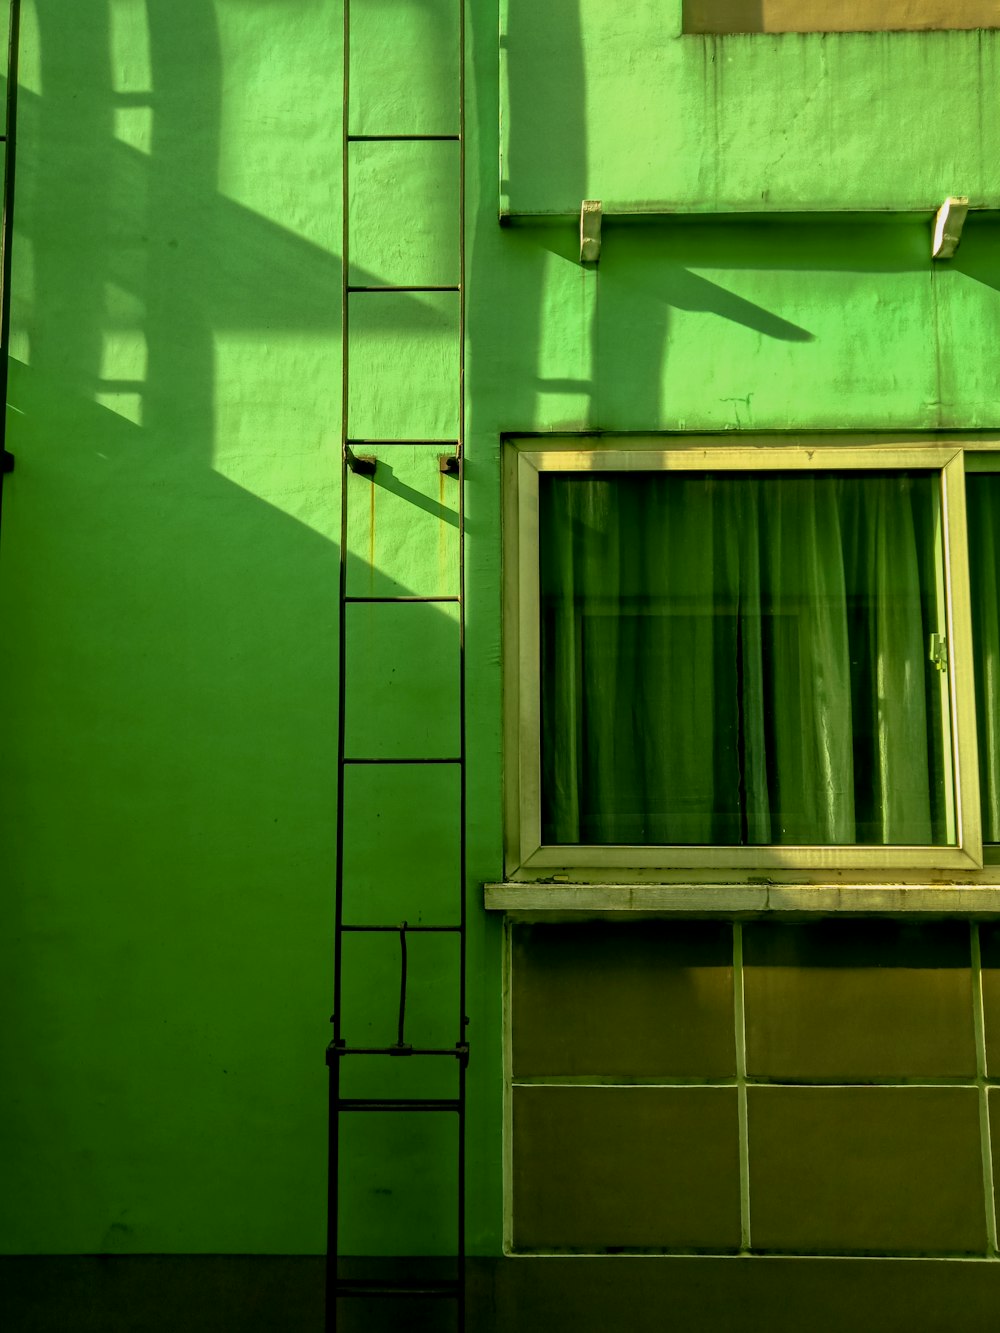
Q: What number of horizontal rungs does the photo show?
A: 9